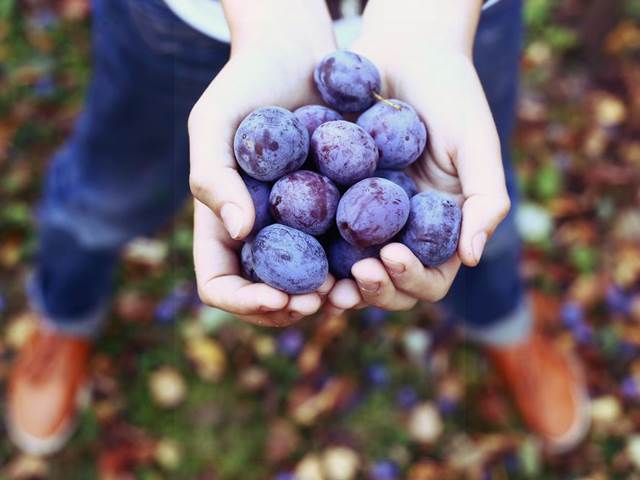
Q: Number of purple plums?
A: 13